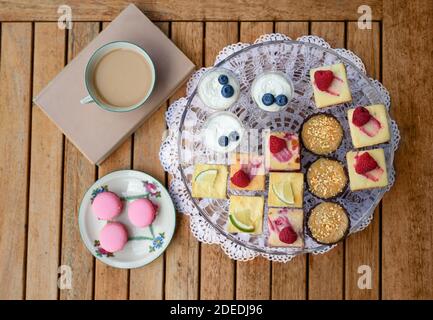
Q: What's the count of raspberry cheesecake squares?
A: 6